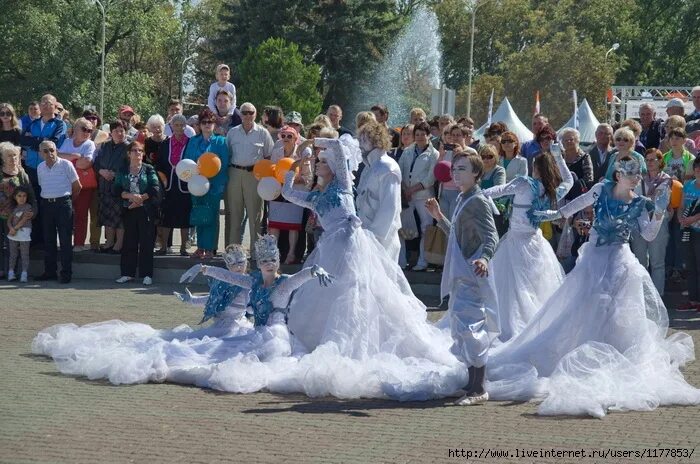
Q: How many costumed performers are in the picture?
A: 7